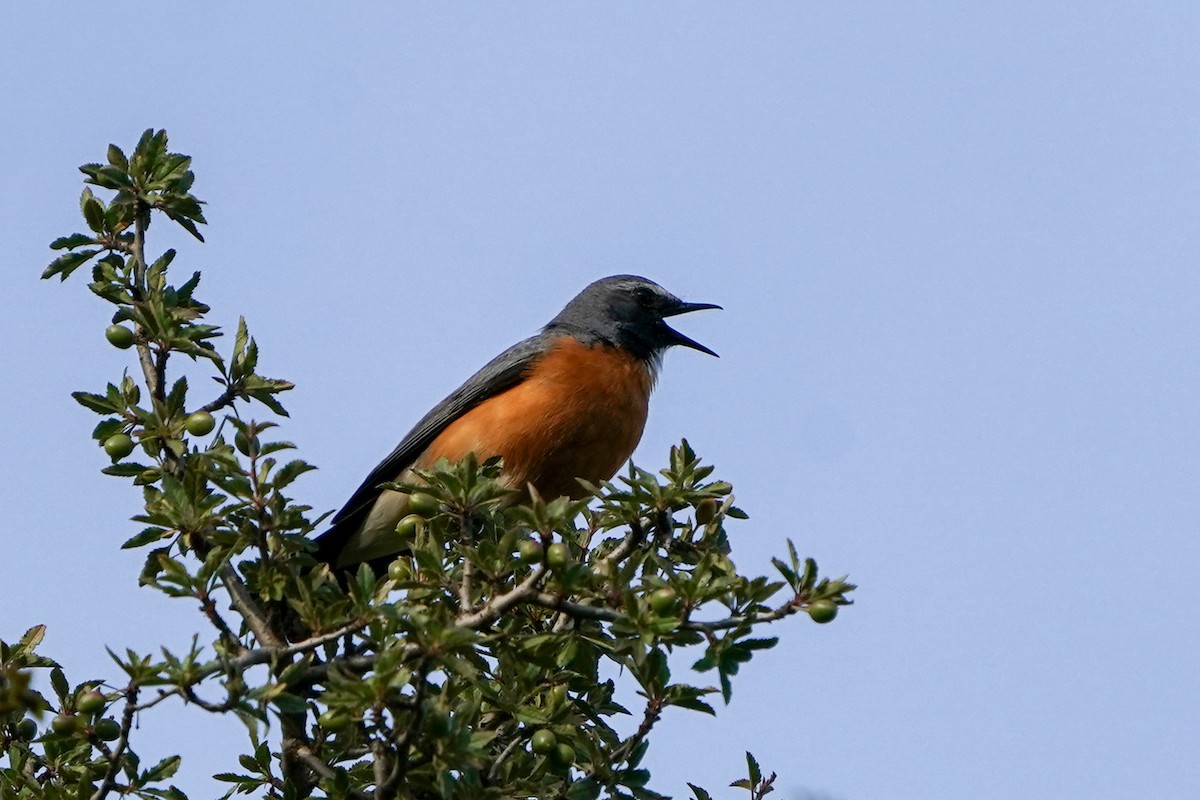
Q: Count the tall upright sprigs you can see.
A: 1